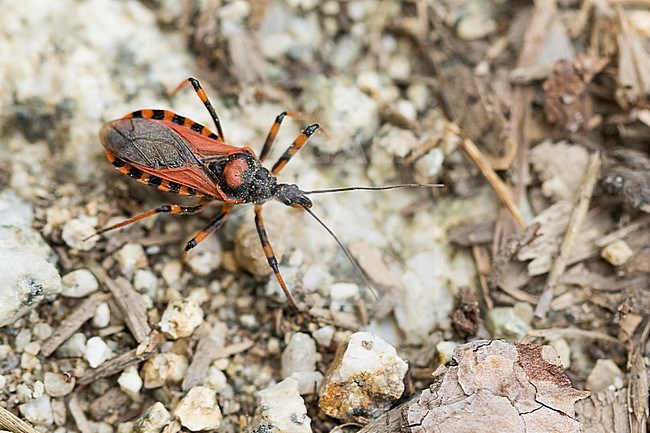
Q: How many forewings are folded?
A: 2